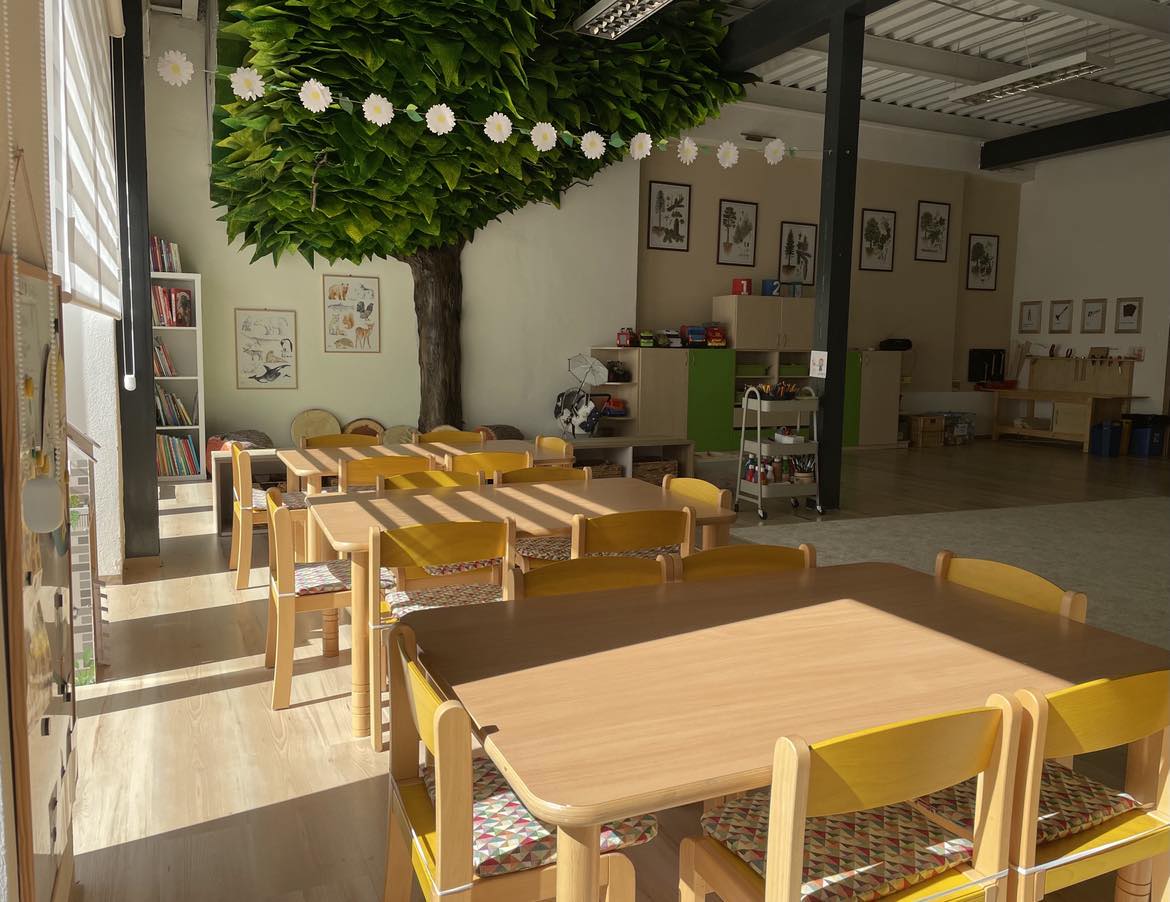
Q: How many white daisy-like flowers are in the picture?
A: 12